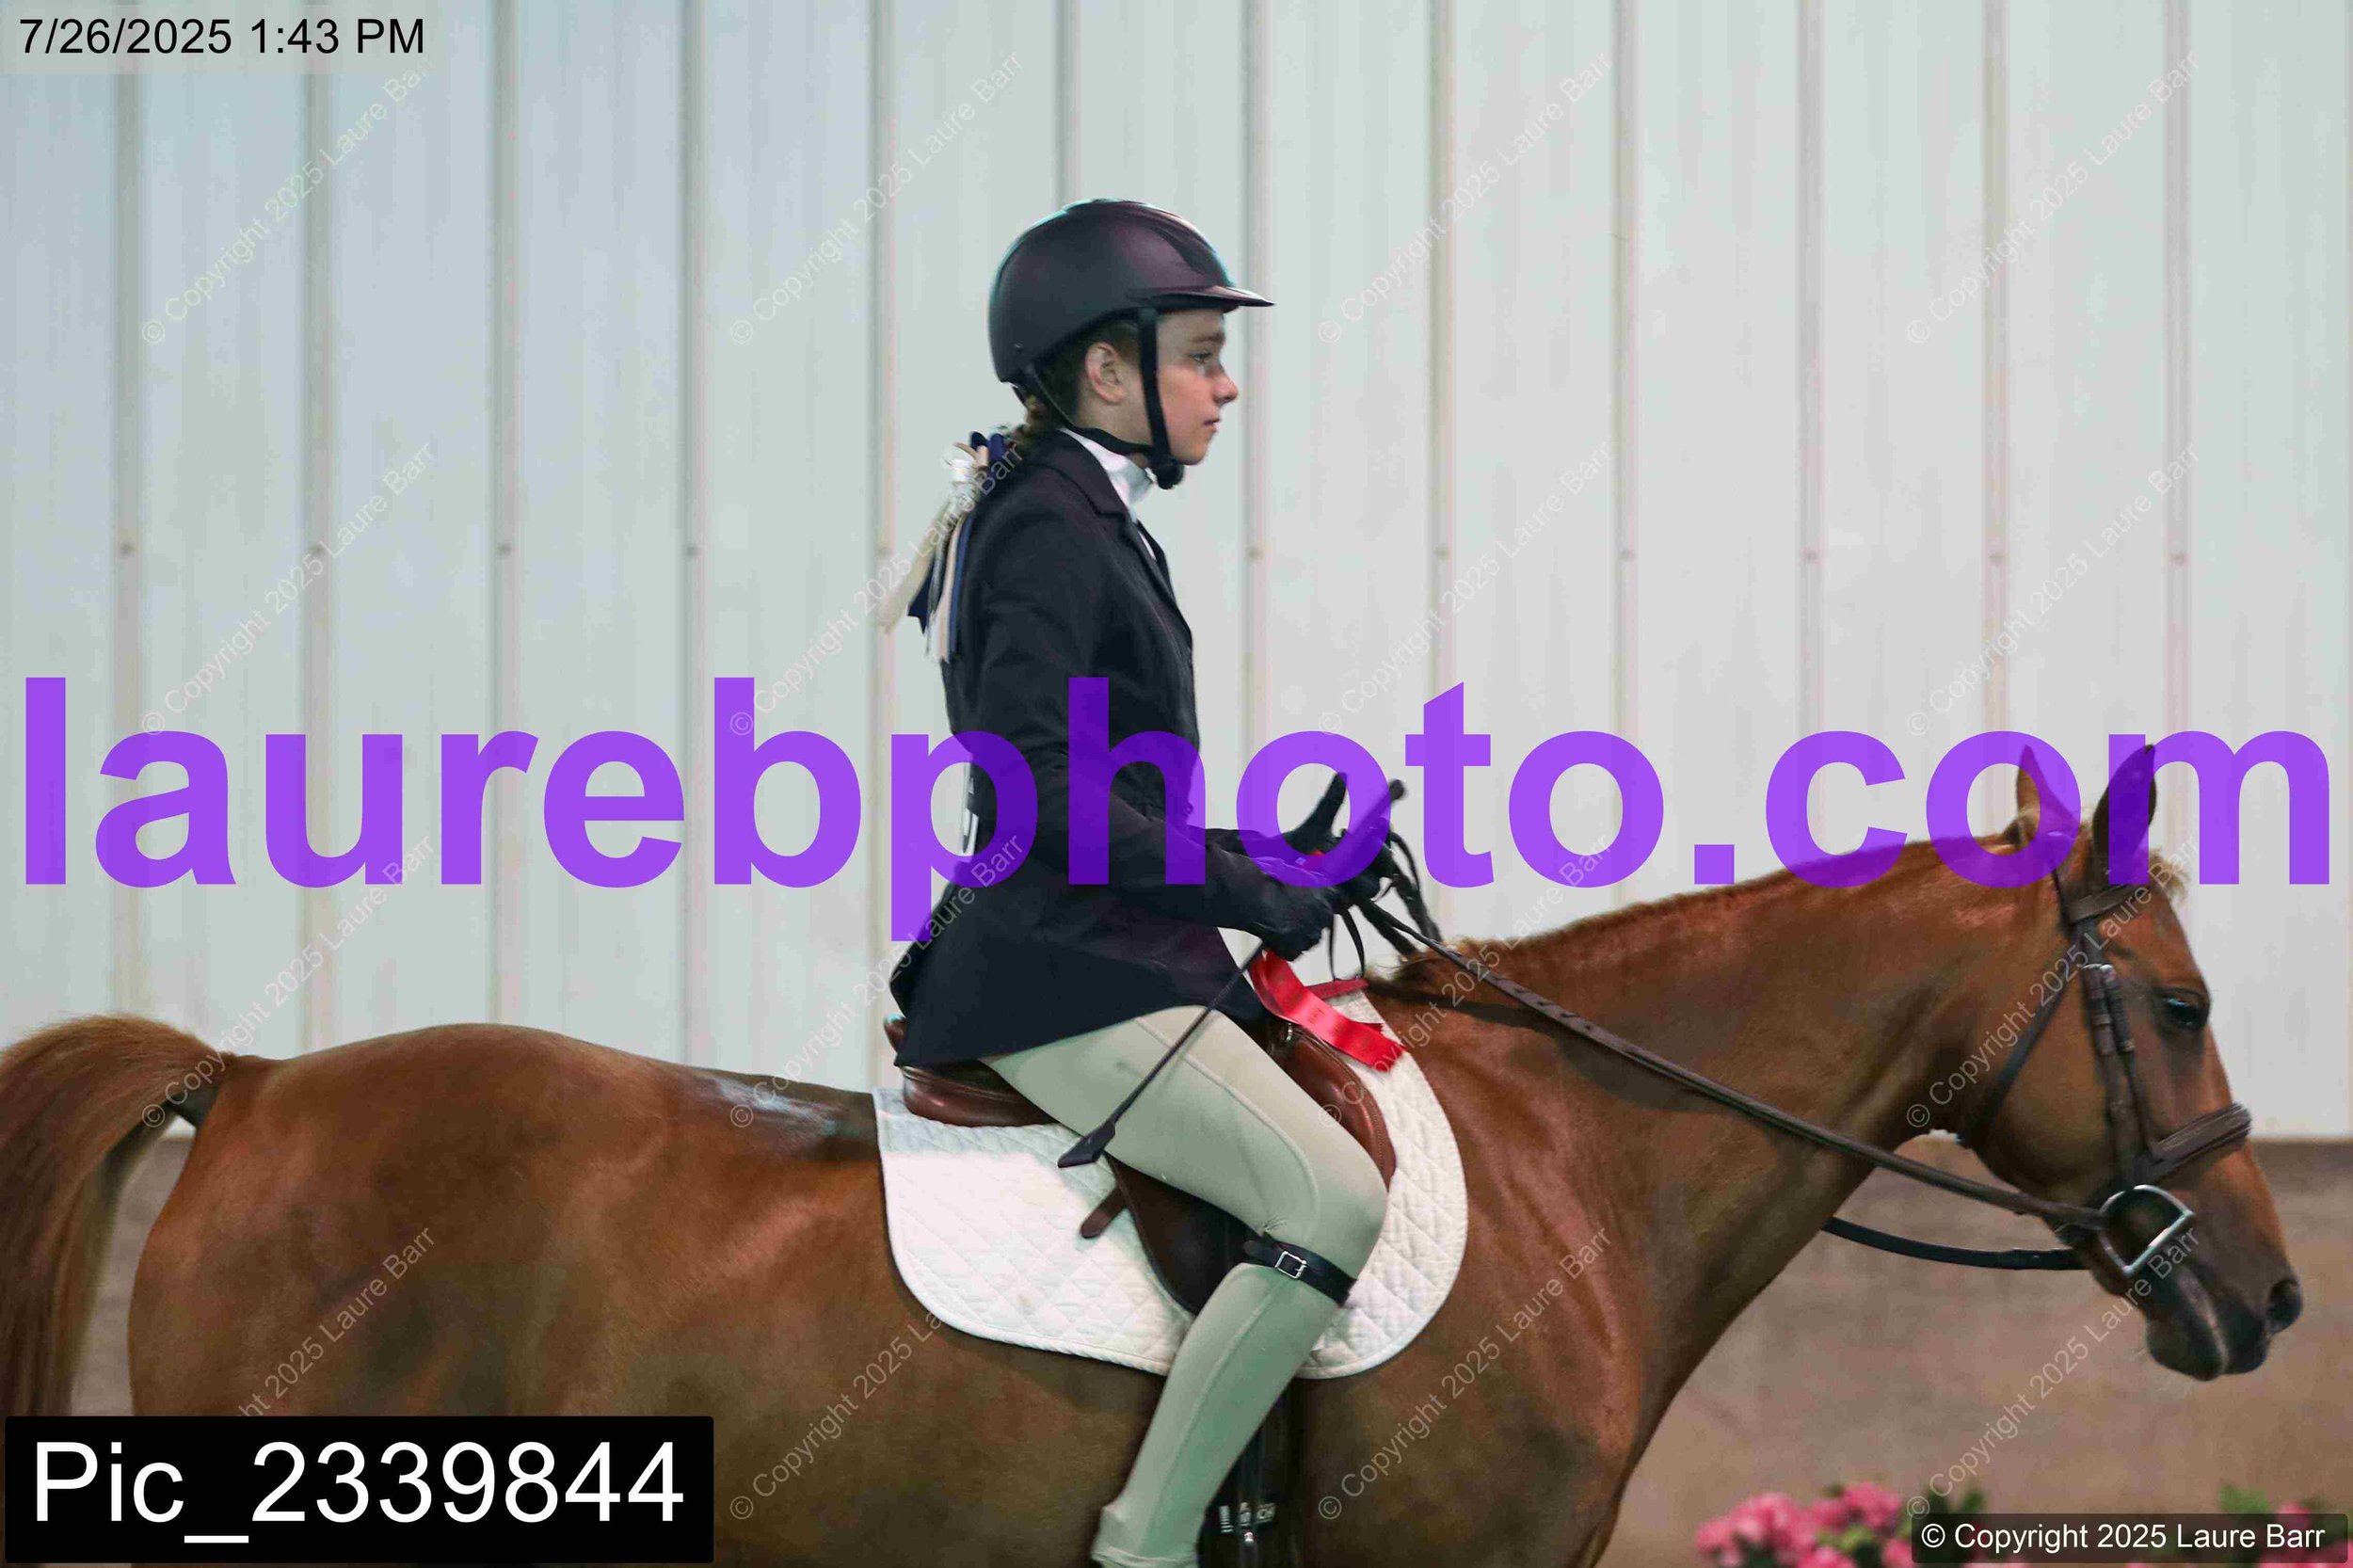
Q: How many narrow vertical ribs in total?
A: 12